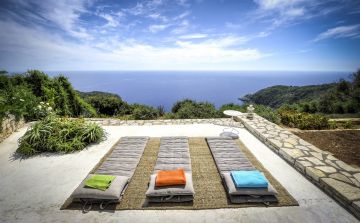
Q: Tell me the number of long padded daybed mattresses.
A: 3